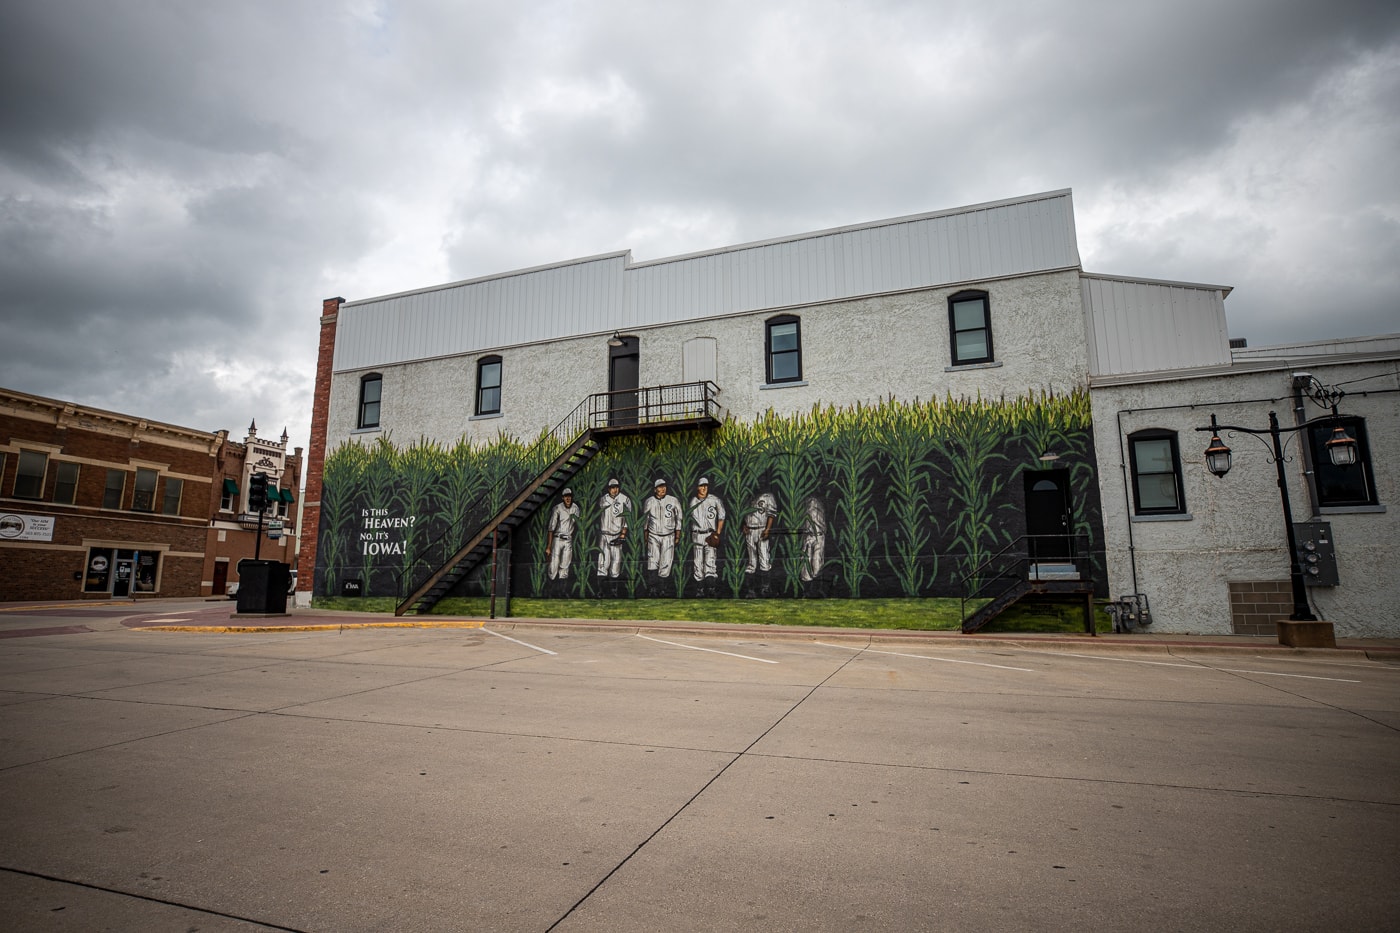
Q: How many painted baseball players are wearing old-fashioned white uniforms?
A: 6